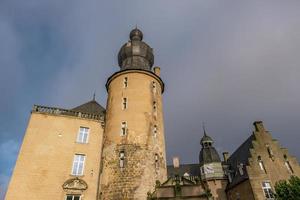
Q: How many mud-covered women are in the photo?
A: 0